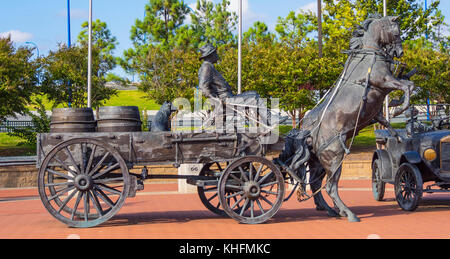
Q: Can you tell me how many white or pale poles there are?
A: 3